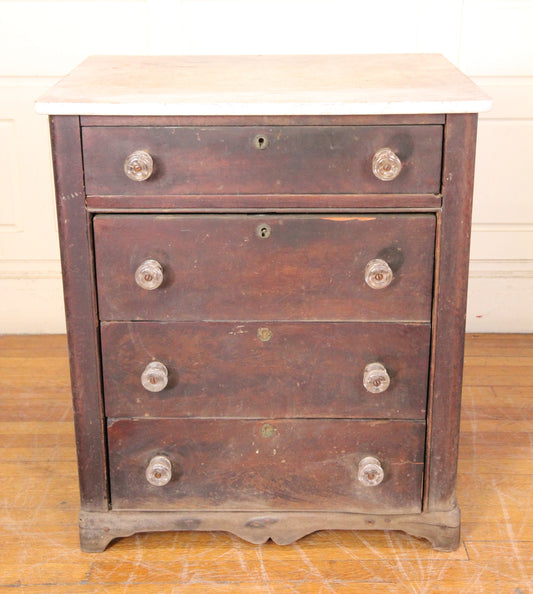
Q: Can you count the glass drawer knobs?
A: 8